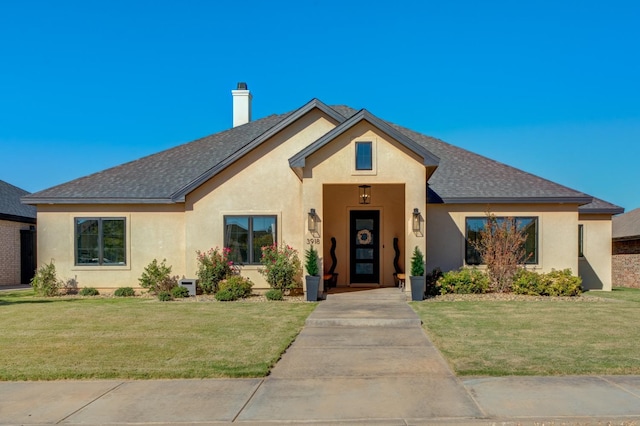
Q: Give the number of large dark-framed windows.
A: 3